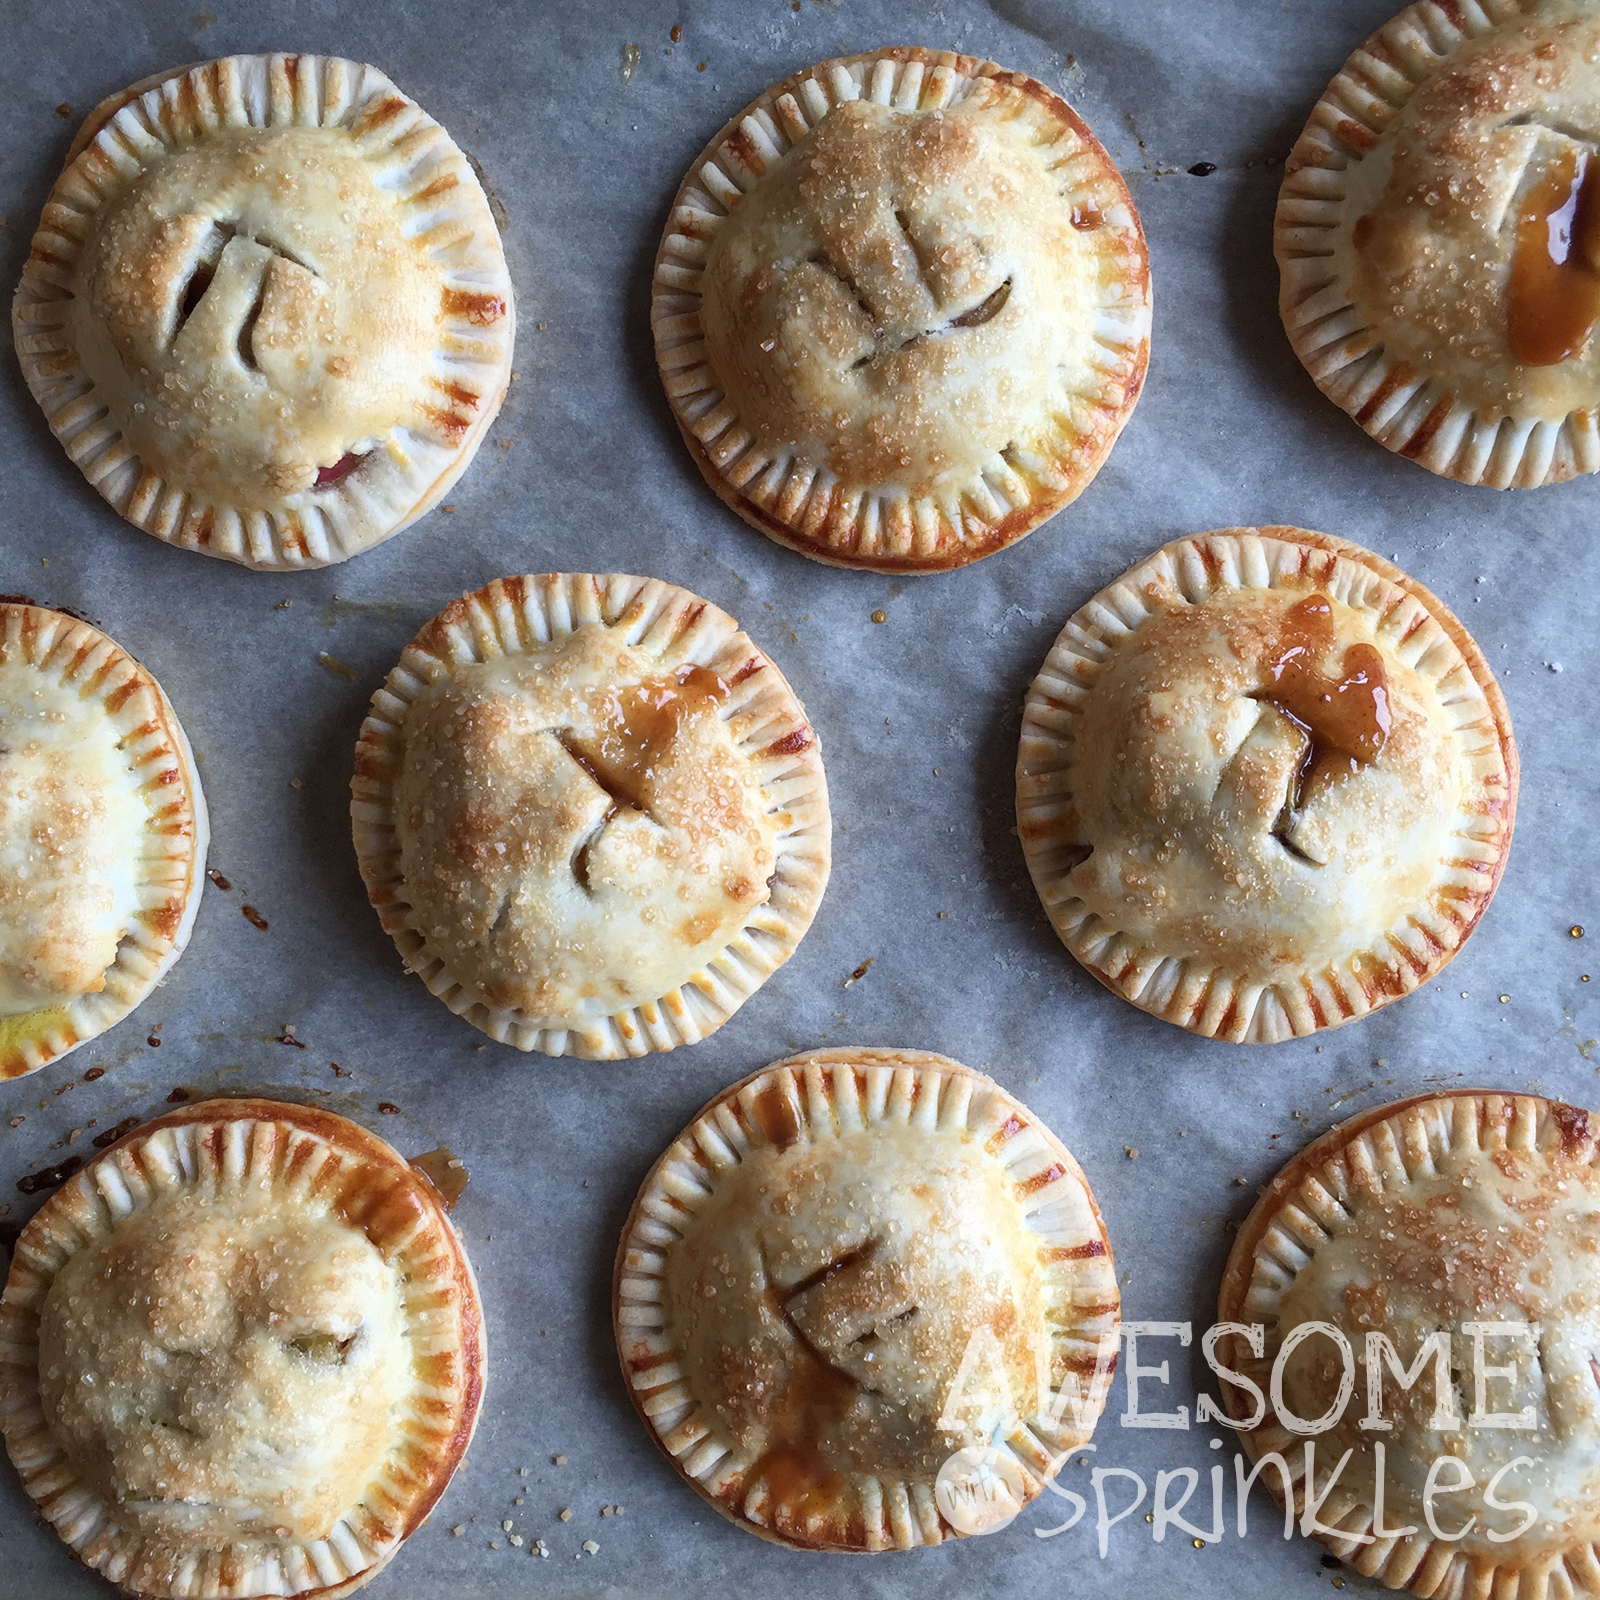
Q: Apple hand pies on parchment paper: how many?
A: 9